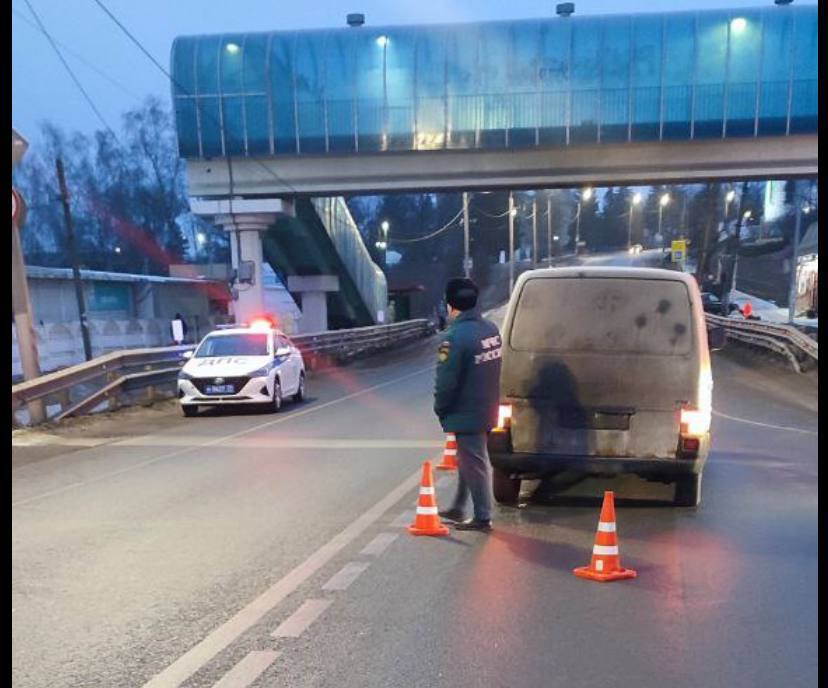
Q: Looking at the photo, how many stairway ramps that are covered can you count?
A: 1